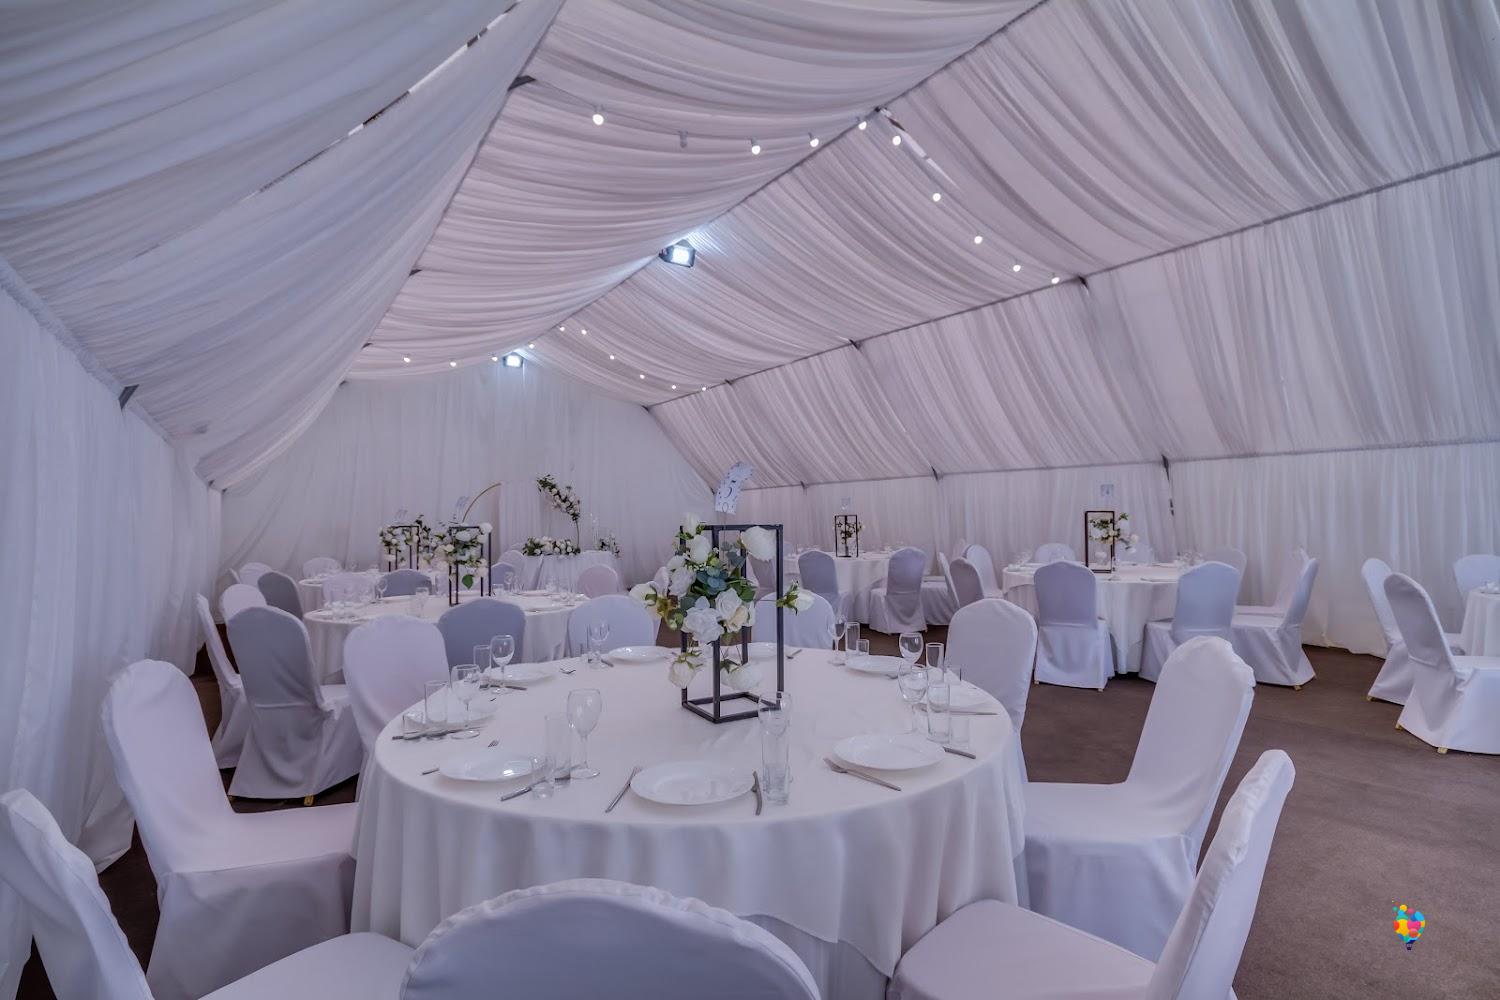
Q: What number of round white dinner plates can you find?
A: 9